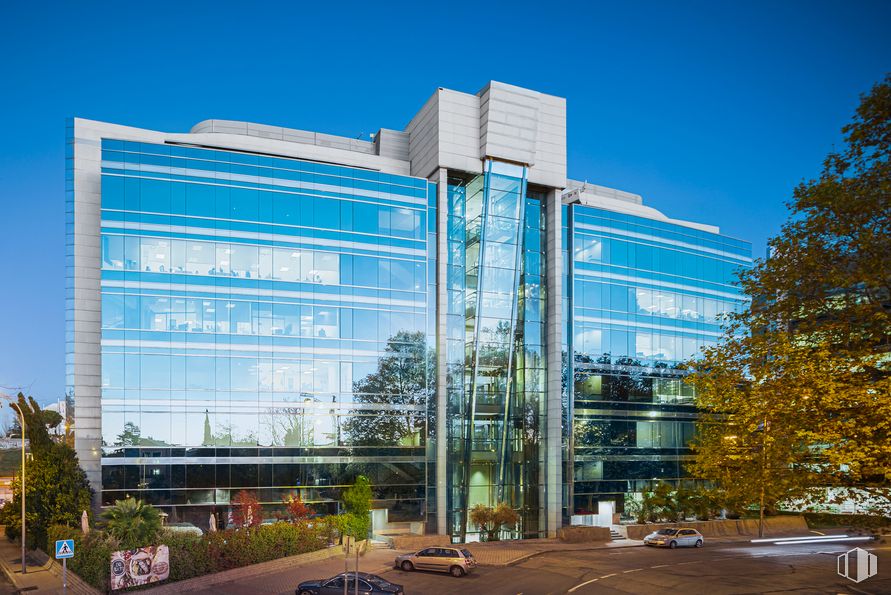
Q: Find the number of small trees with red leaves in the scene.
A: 2